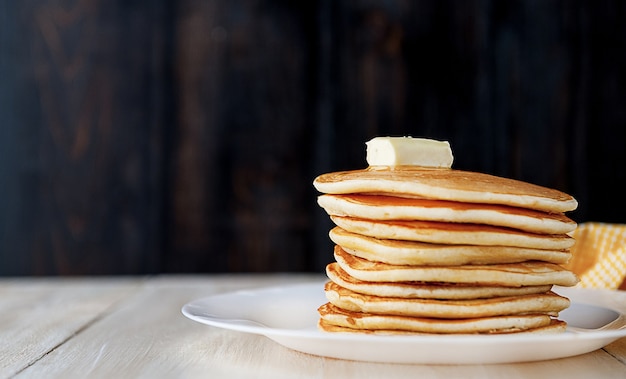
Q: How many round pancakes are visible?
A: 9